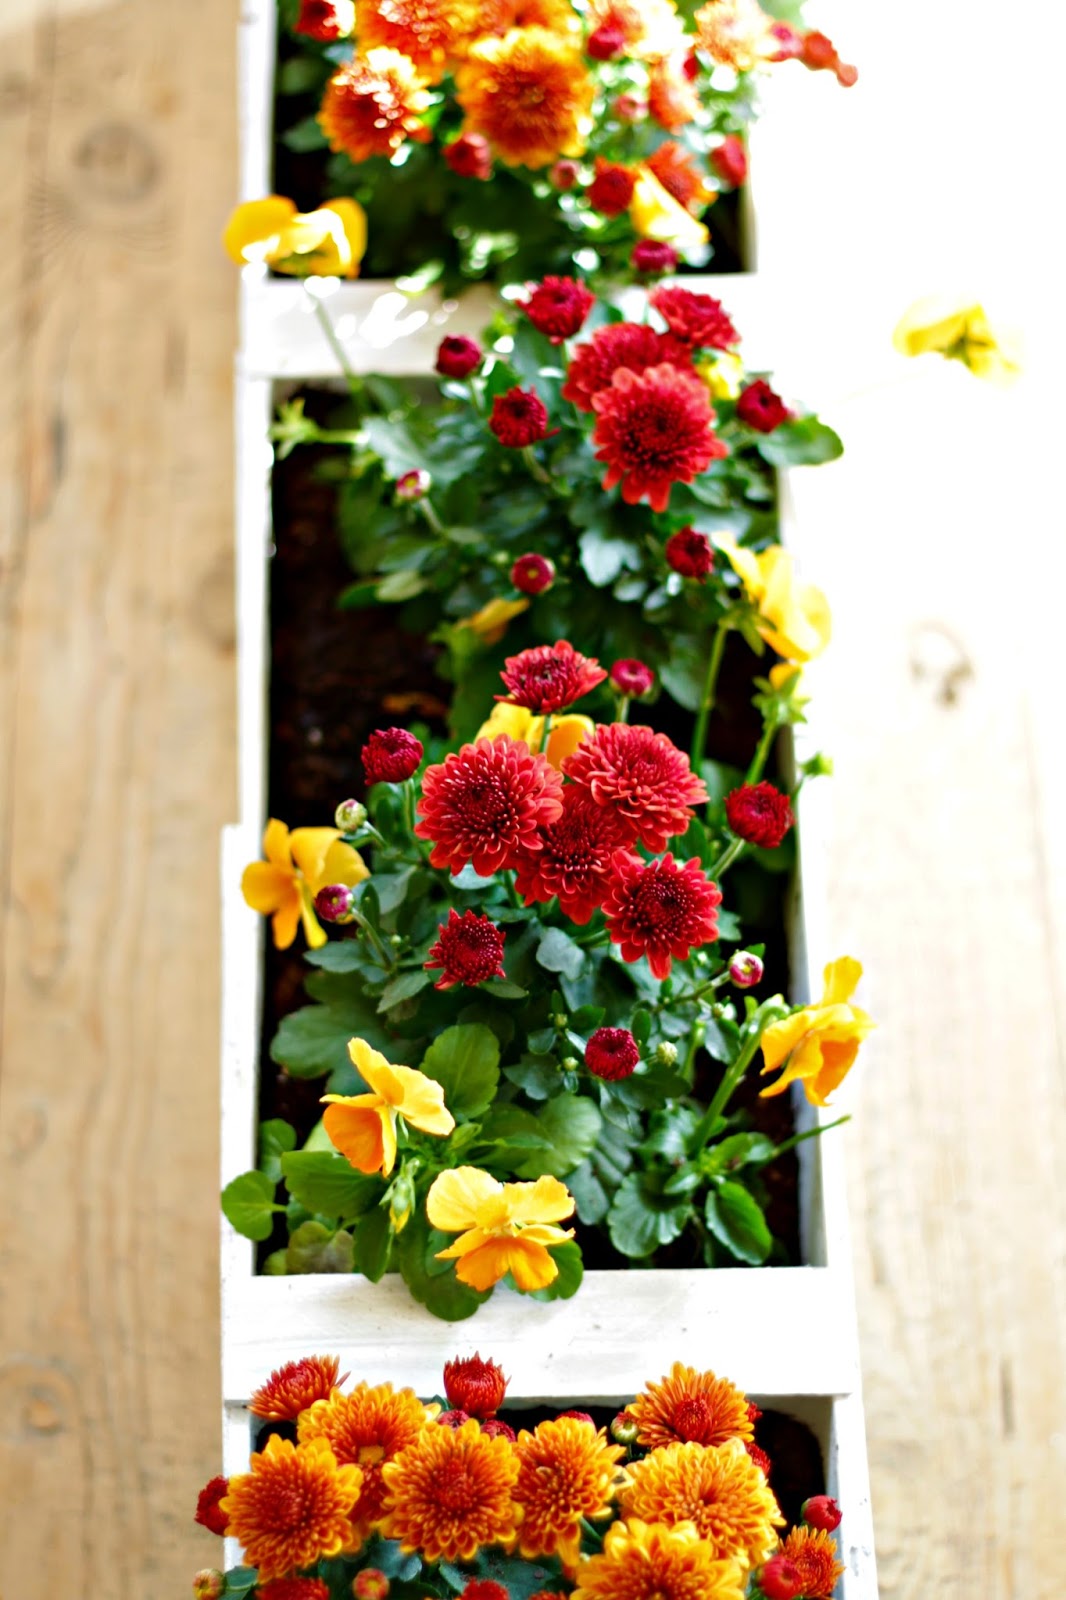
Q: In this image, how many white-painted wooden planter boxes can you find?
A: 3